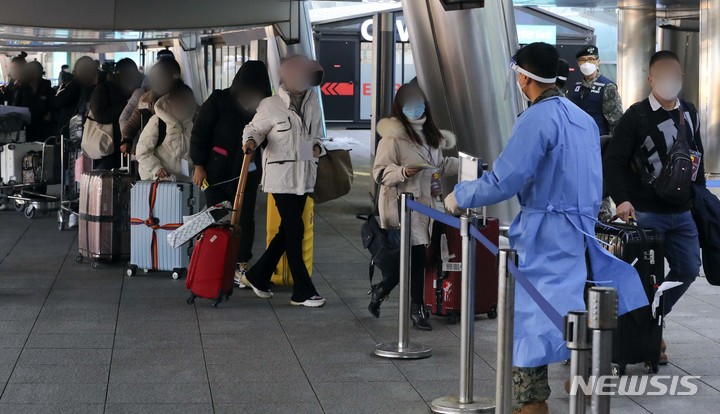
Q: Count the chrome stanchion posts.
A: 5